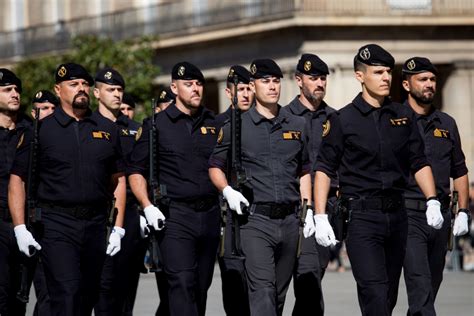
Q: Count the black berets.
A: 12